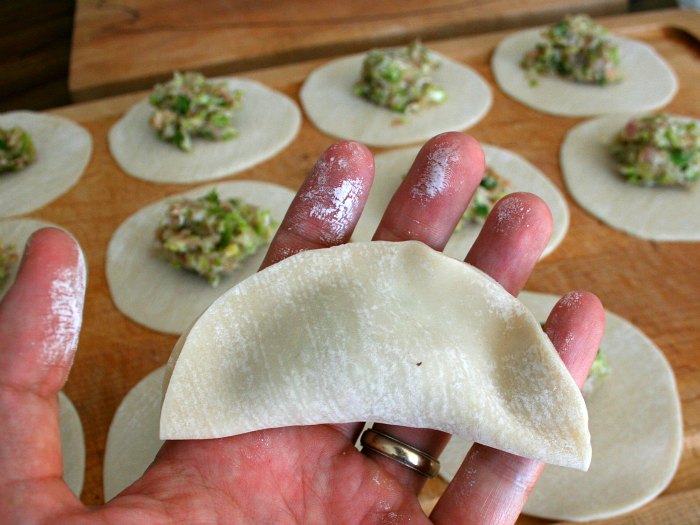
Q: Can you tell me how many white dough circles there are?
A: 11